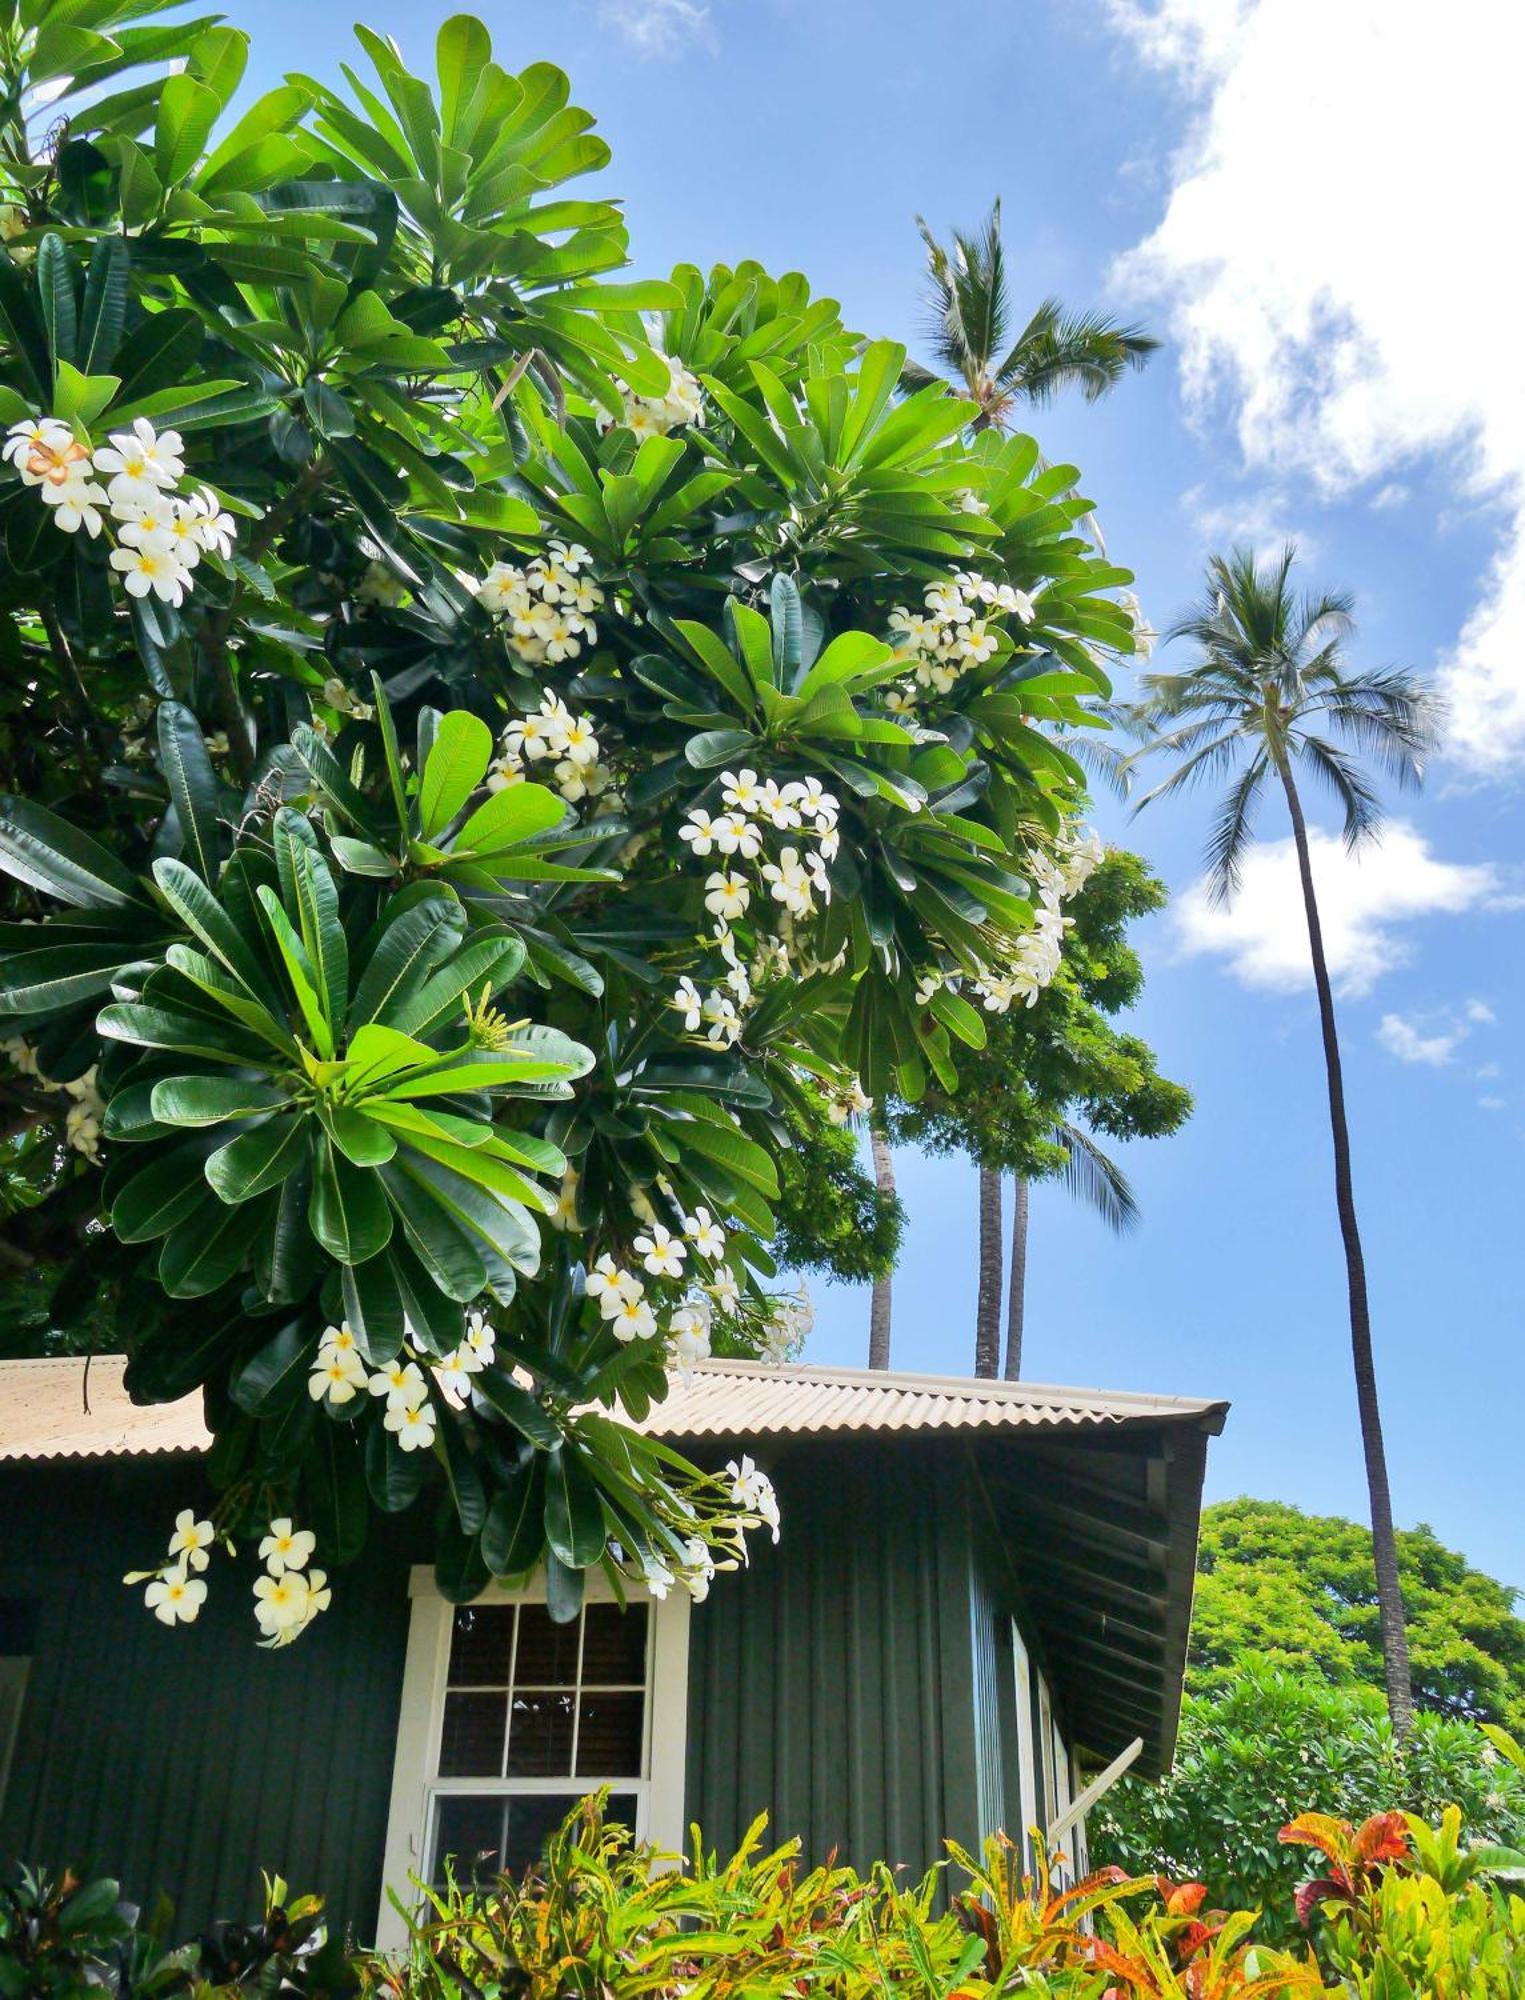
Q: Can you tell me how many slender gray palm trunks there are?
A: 4